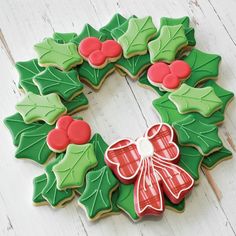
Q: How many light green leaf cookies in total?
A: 6